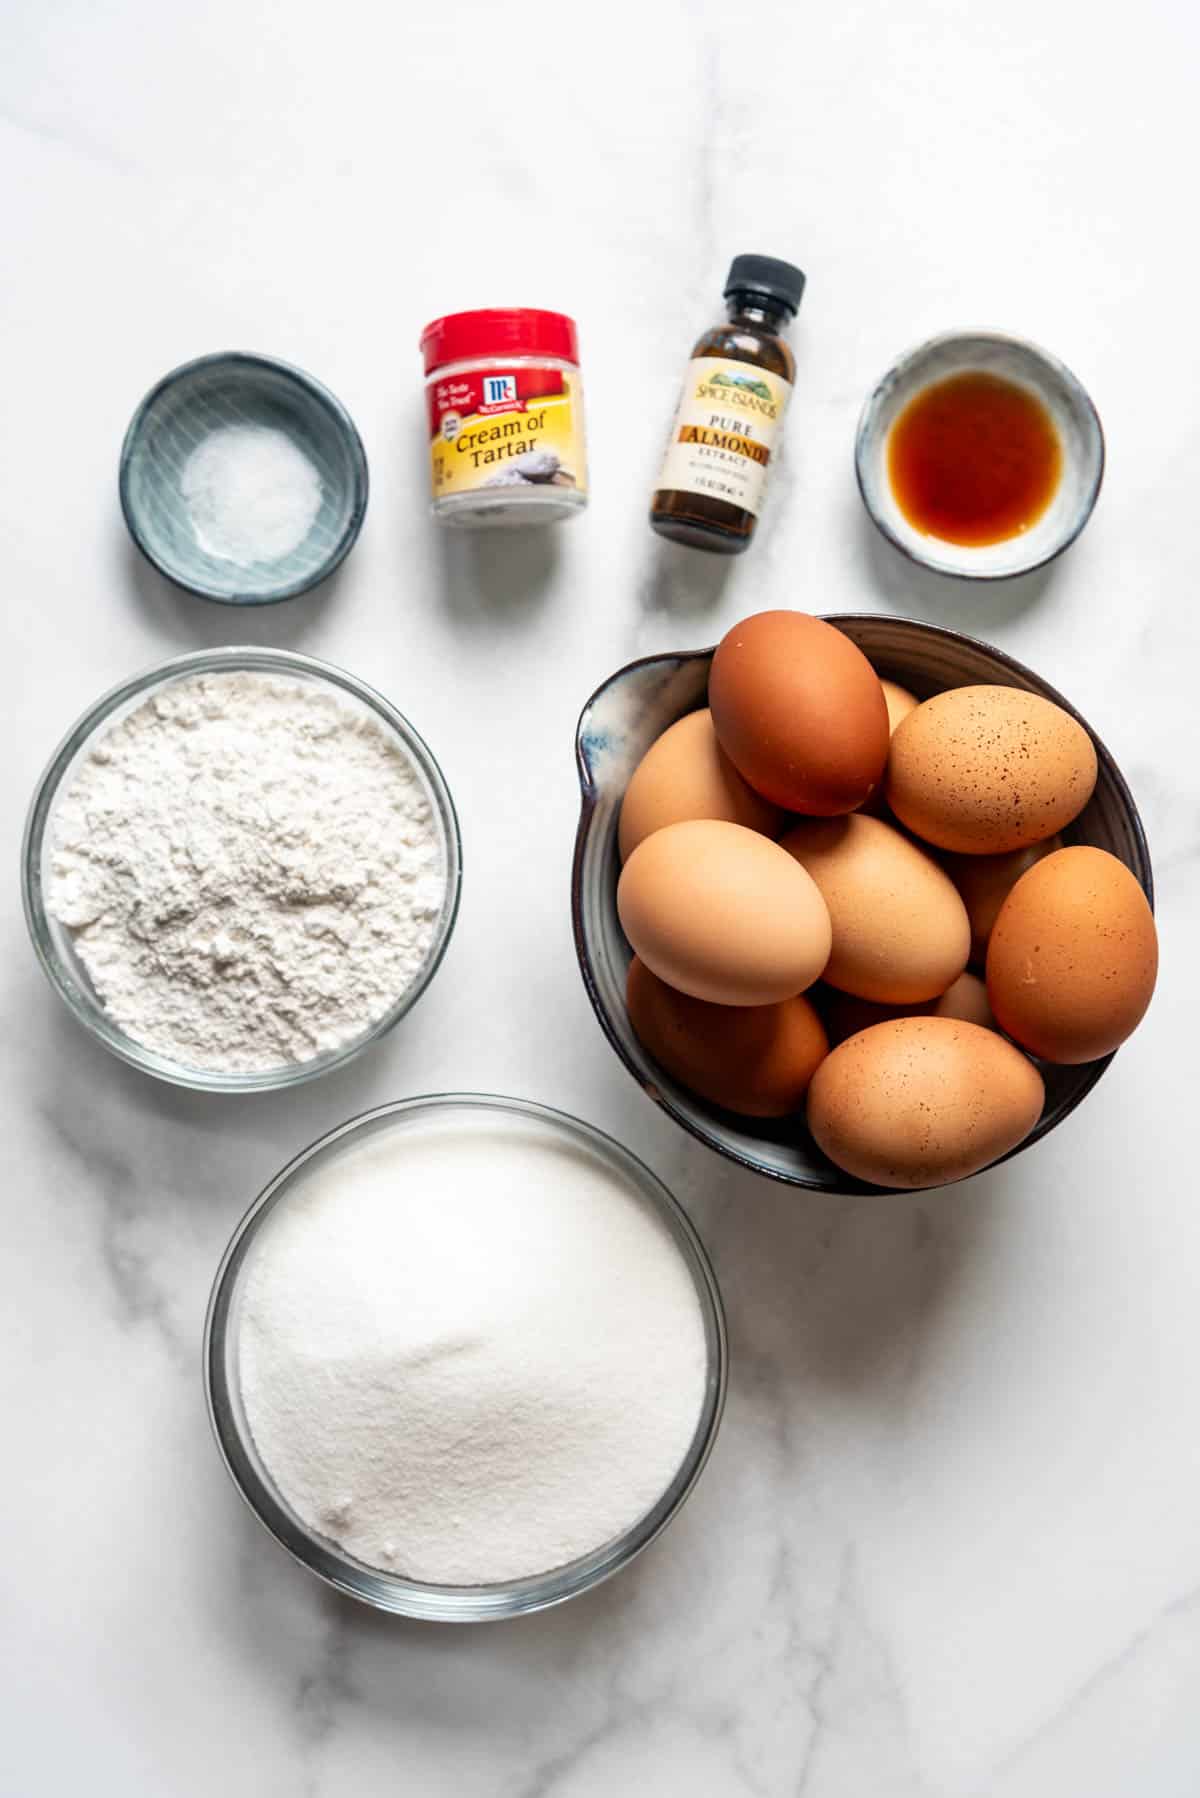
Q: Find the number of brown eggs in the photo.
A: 11